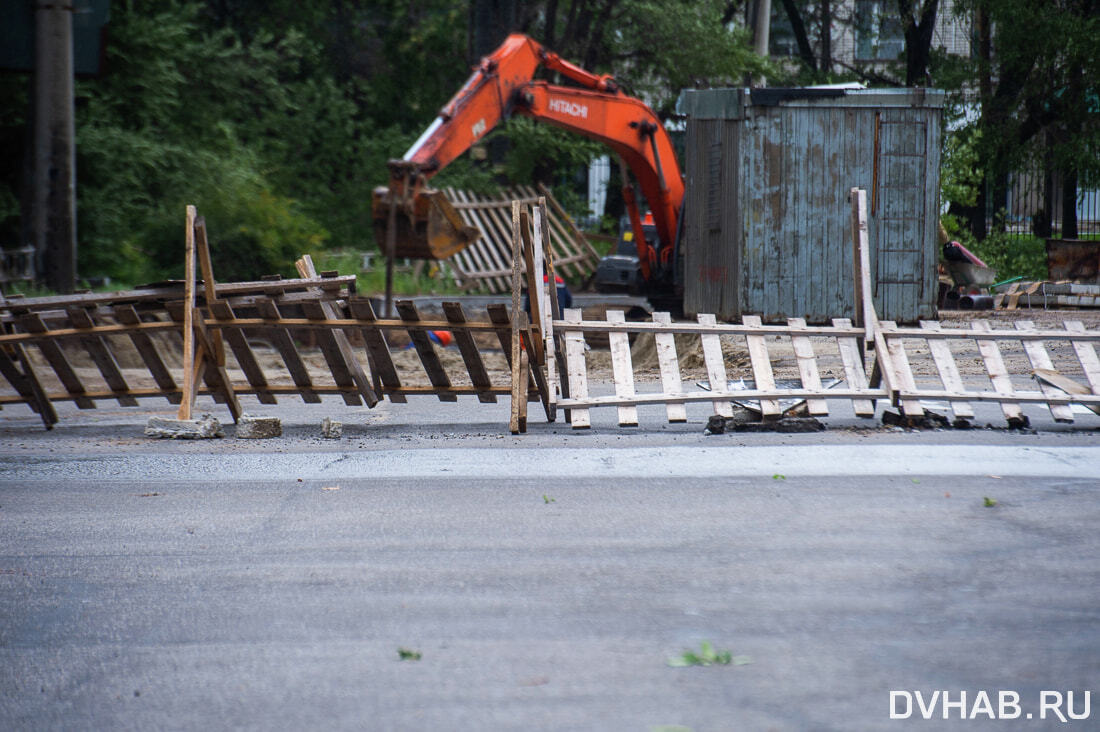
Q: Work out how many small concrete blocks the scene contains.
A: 3